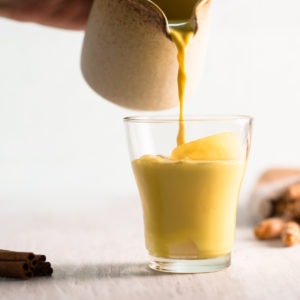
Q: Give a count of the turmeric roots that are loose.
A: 2